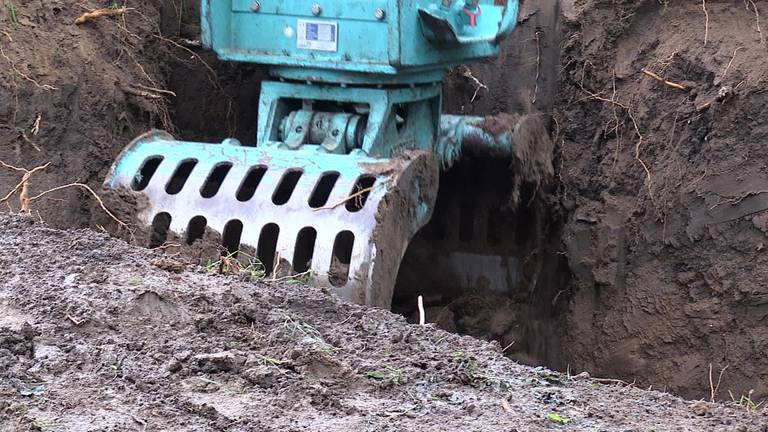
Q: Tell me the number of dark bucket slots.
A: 13